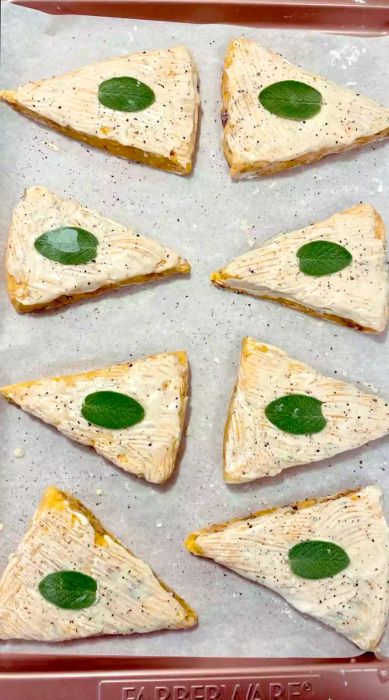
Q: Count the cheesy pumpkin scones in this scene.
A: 8